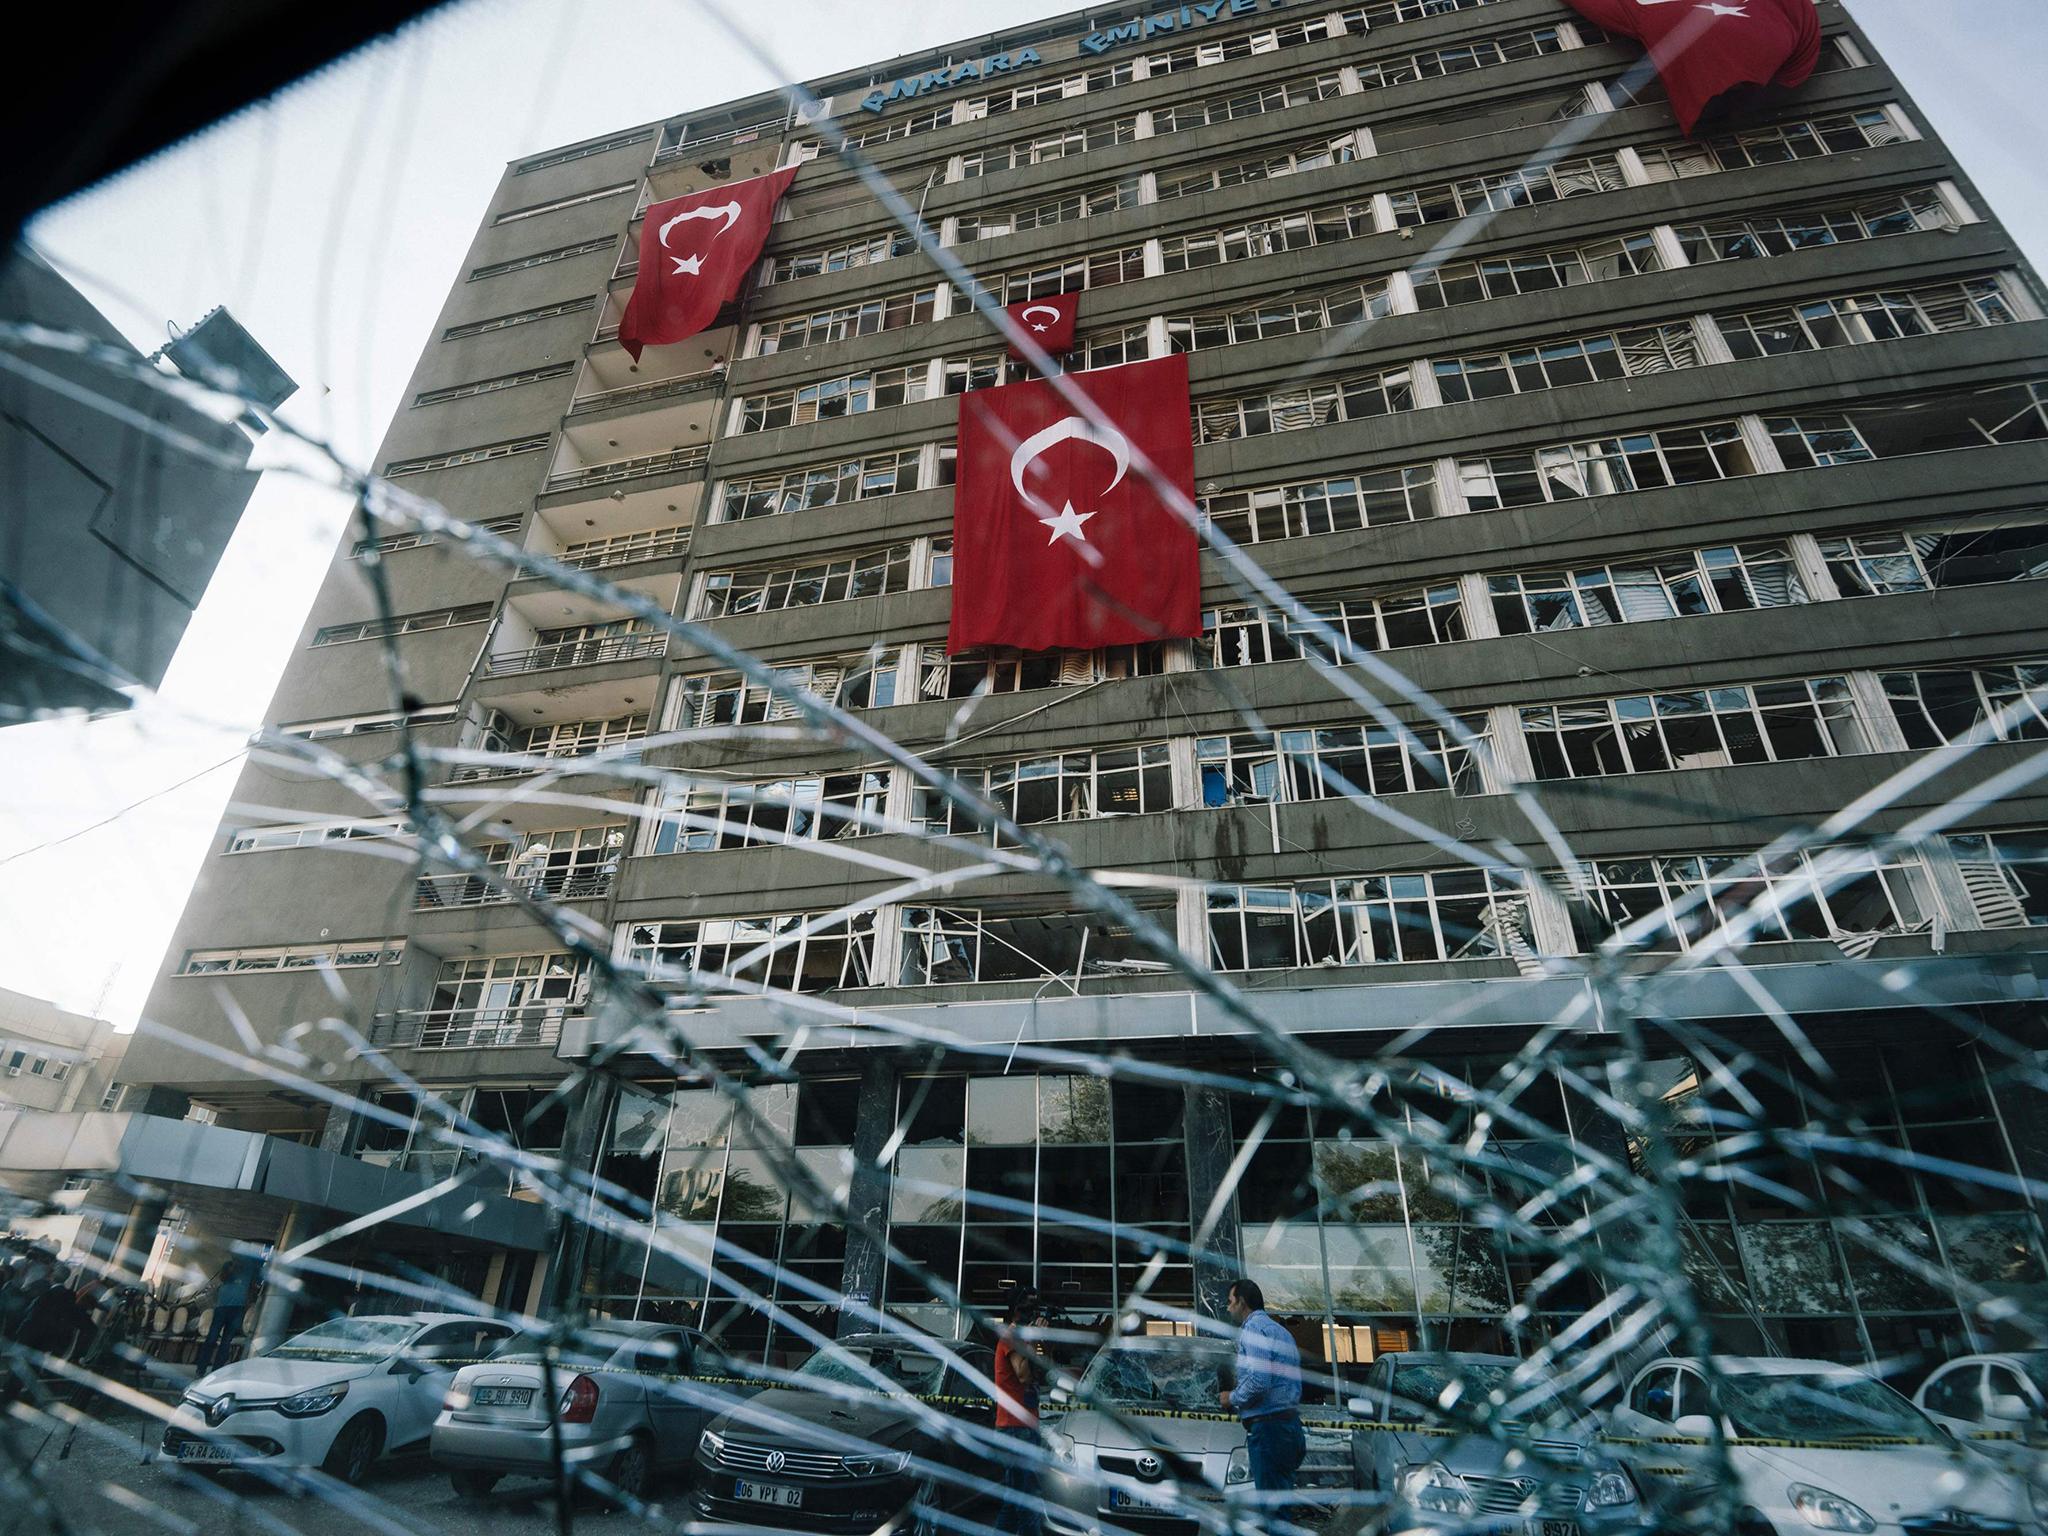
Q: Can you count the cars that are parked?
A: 7